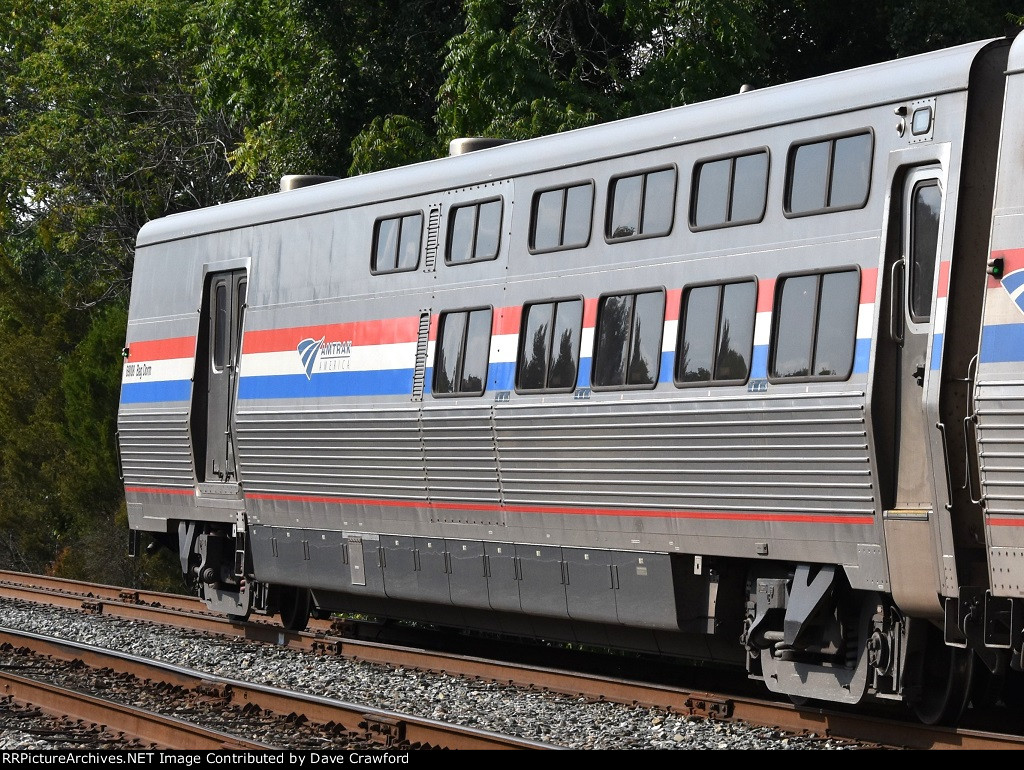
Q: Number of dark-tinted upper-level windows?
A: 6